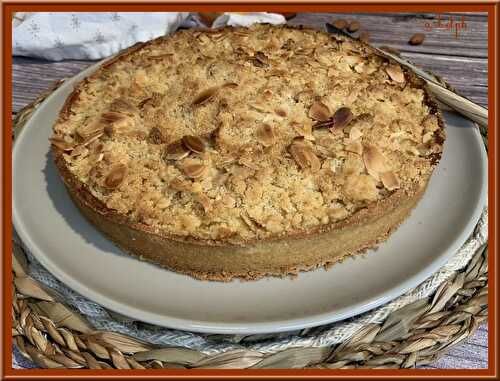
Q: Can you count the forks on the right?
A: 0